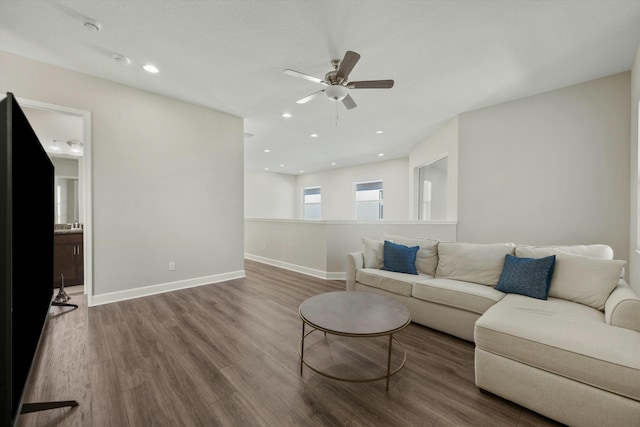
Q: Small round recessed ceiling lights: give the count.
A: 10